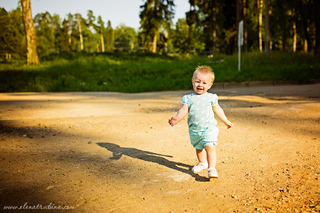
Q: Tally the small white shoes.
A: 2